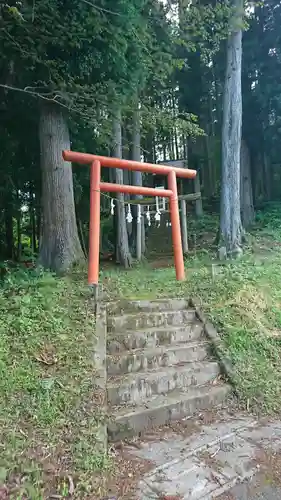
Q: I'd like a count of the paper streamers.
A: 5